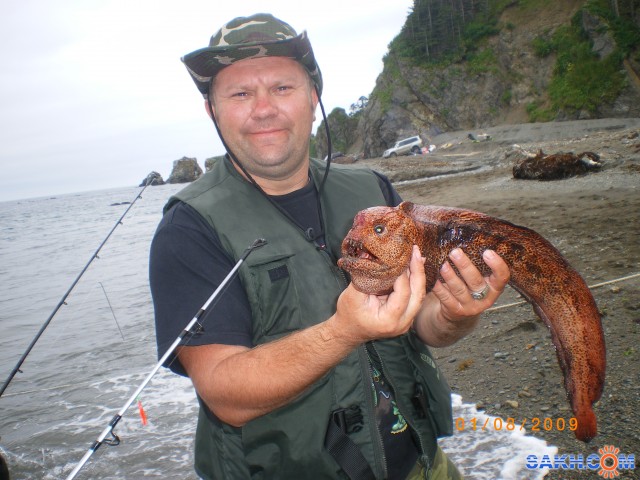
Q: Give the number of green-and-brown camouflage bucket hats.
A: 1